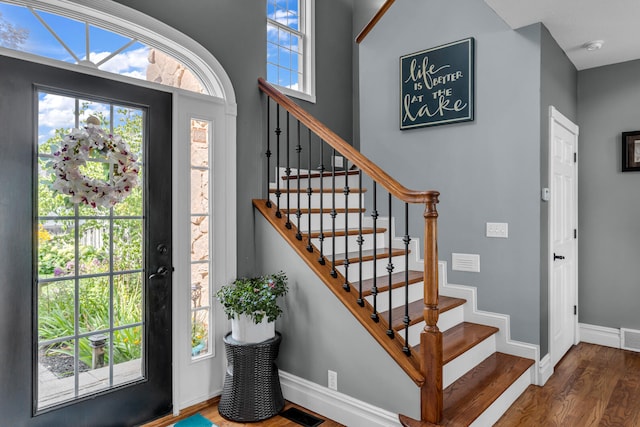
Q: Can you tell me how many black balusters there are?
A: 12